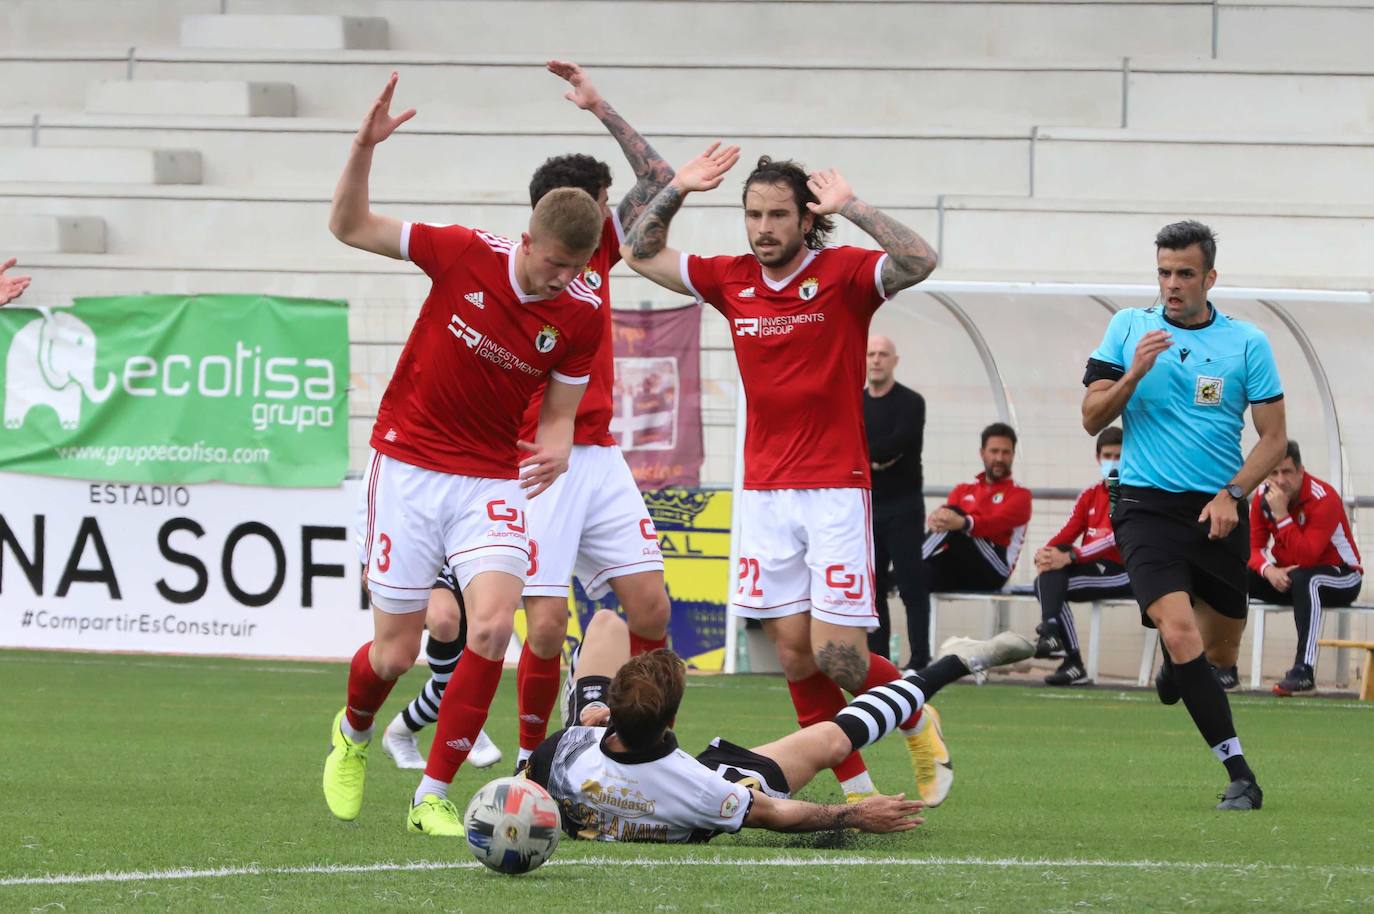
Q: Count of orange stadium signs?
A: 0